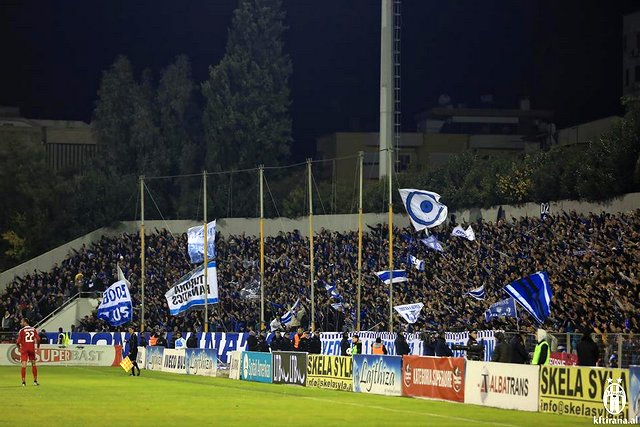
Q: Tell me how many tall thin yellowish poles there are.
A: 6